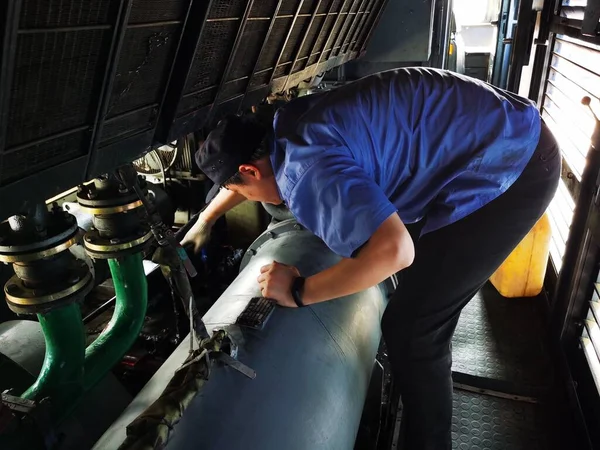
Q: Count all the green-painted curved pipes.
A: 2